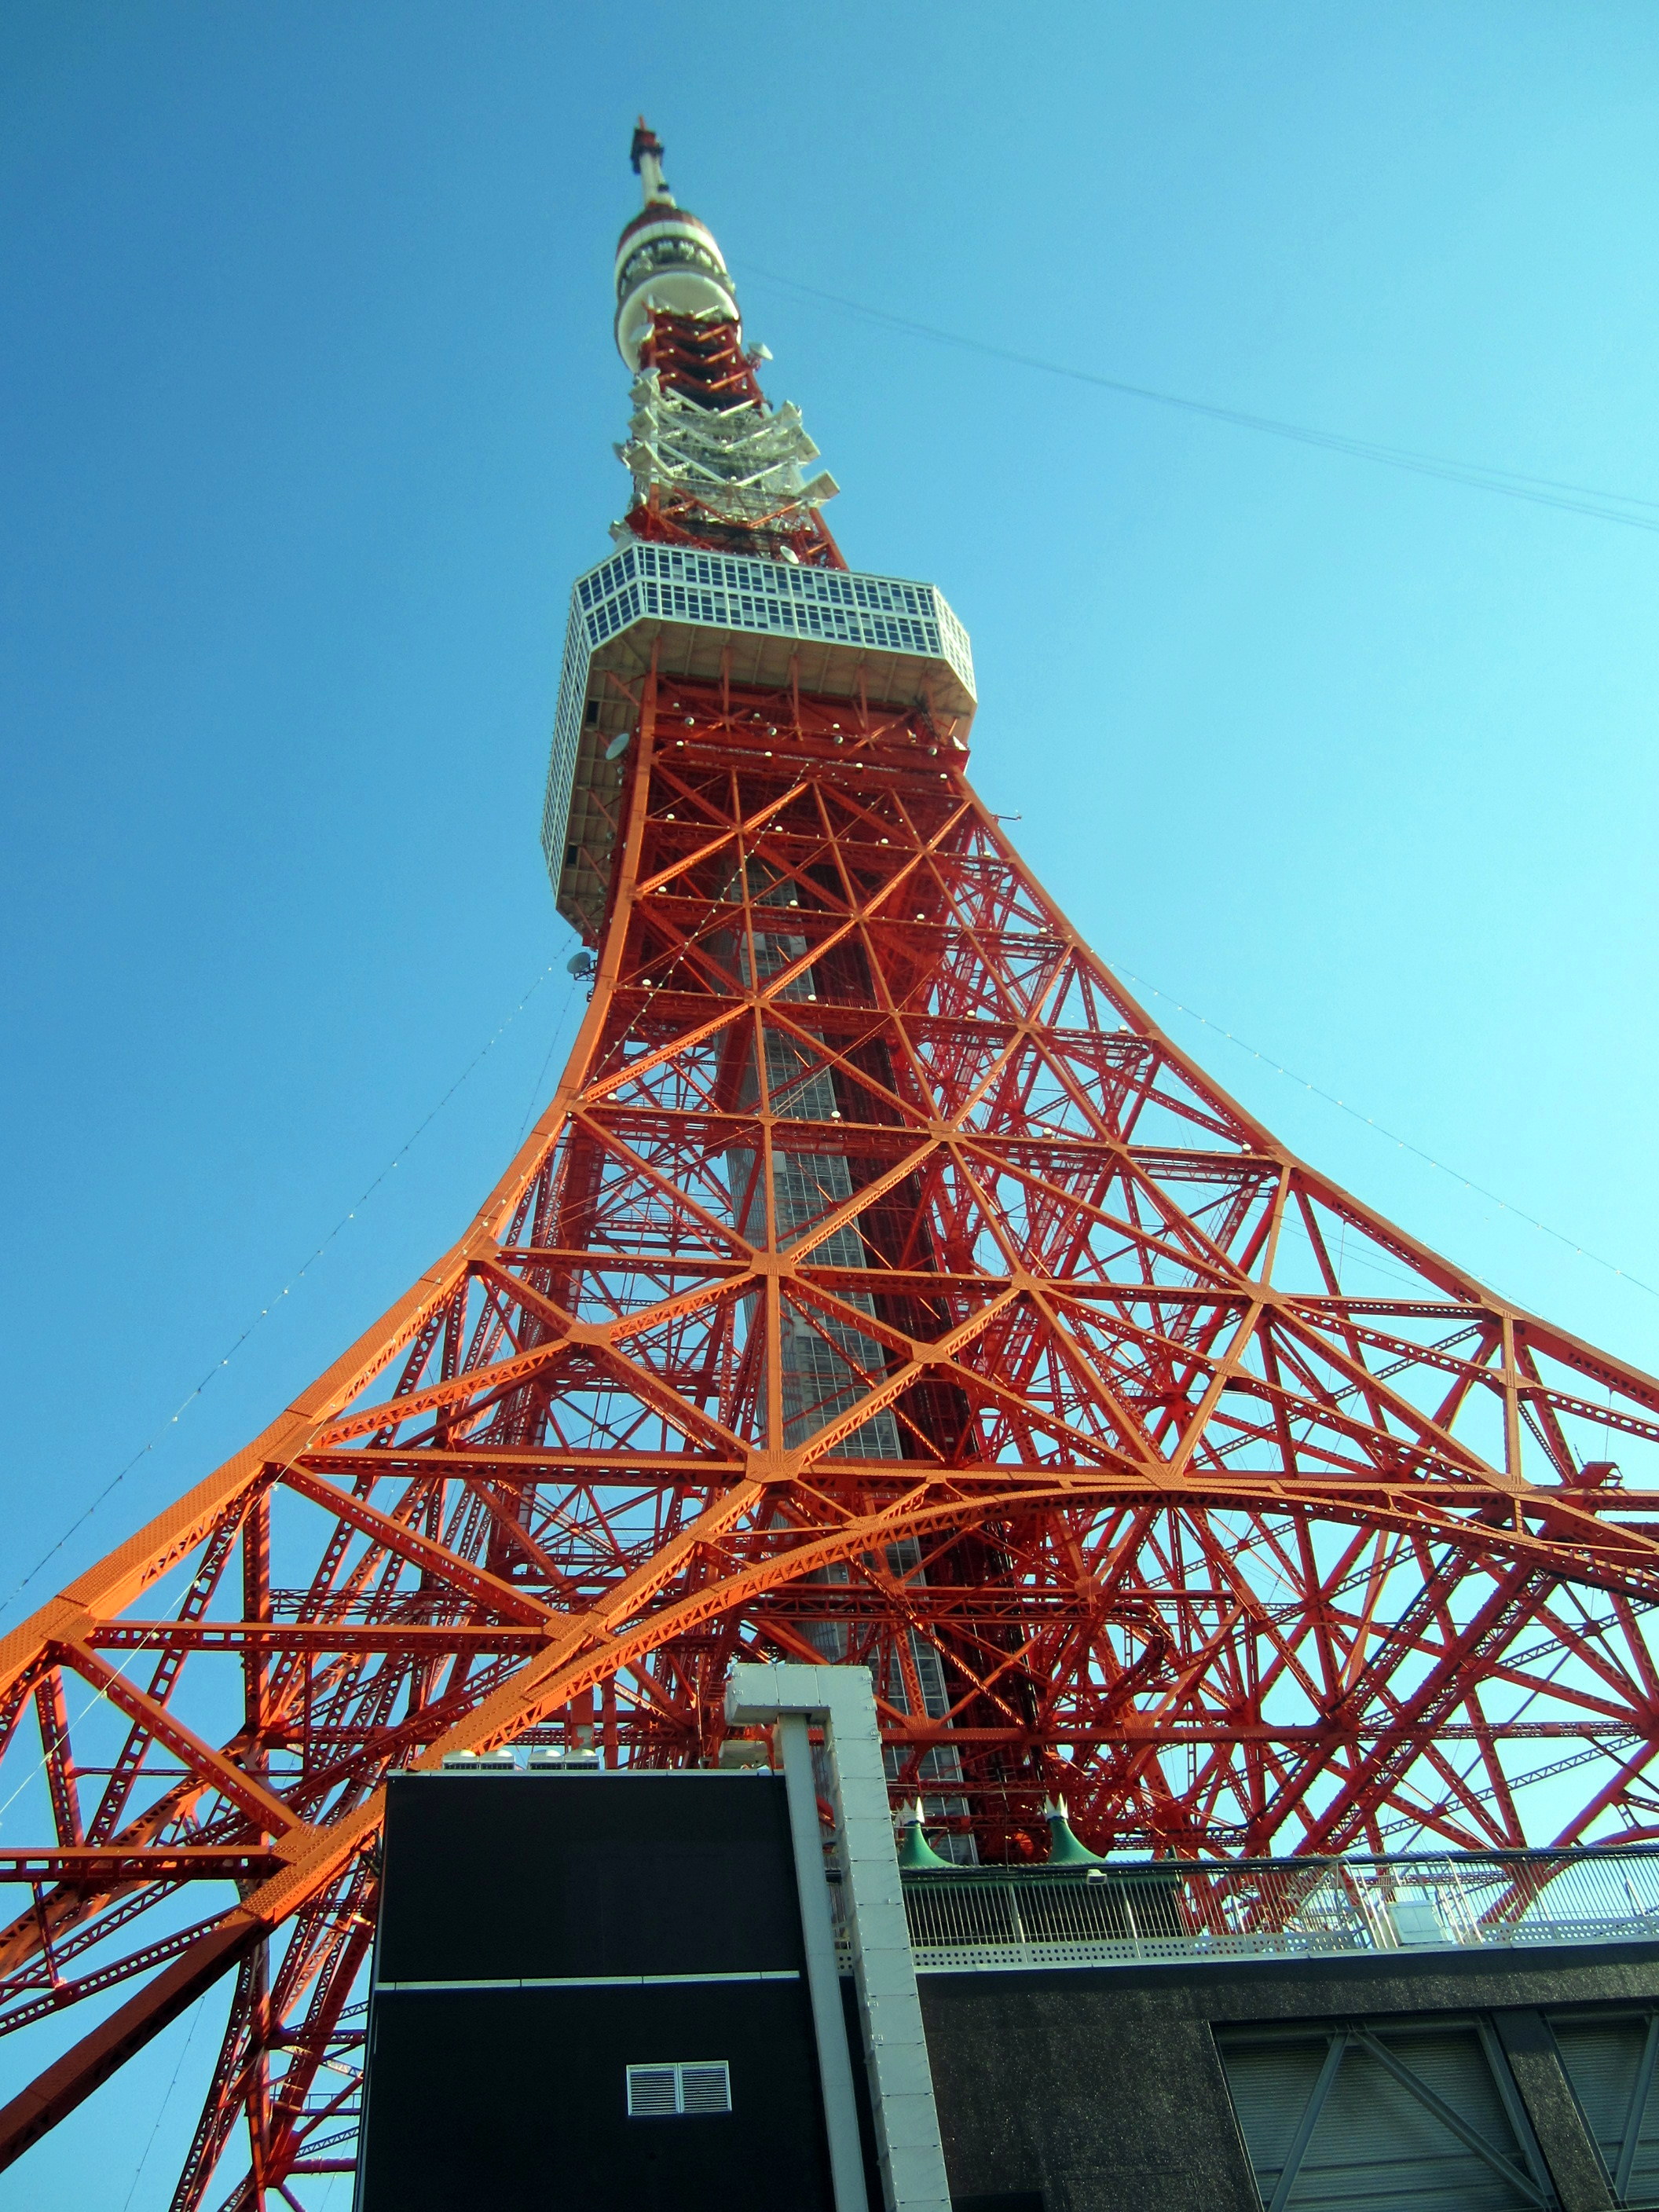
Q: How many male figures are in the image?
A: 0